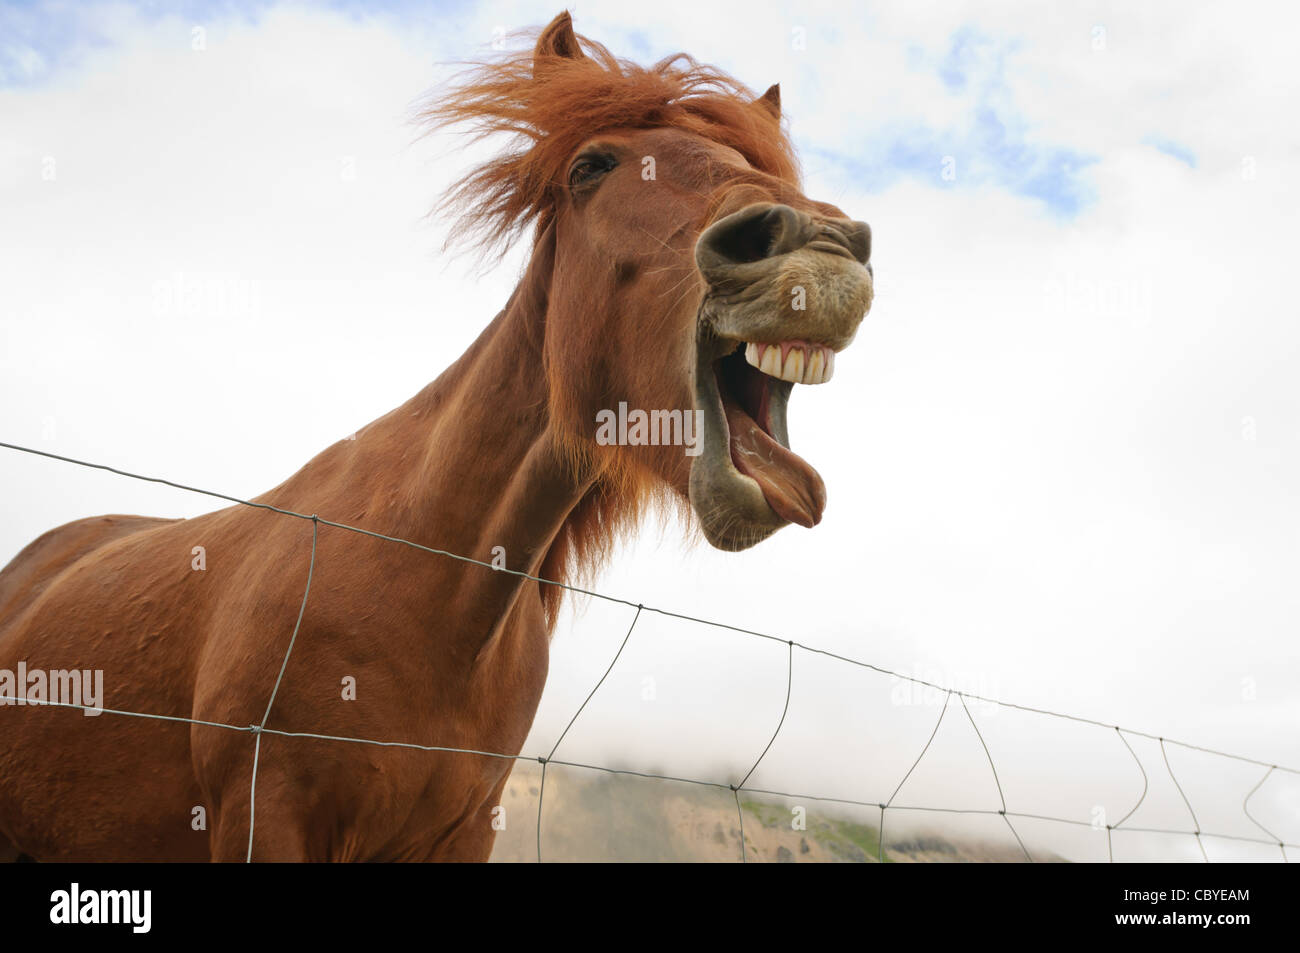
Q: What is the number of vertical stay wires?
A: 8